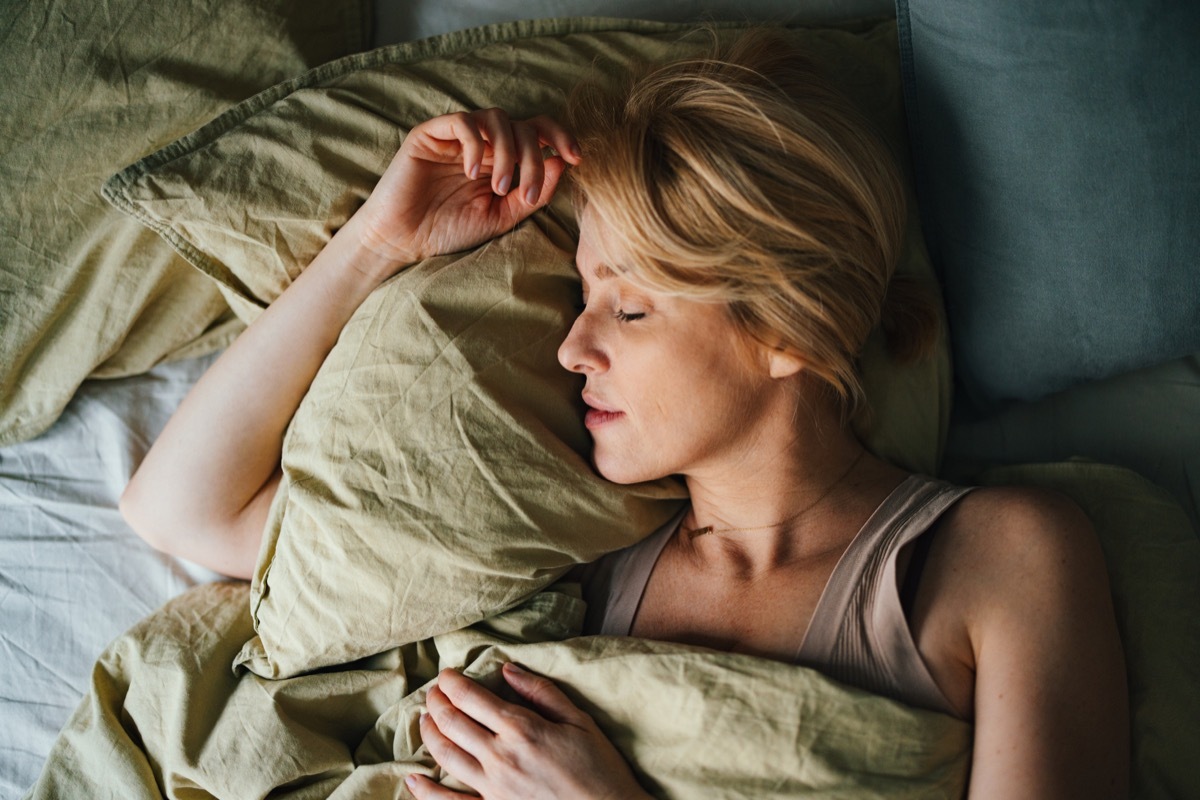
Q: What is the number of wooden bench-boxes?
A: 0